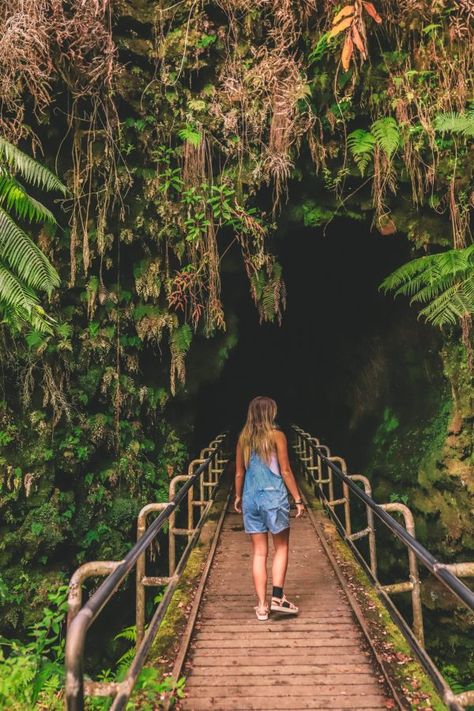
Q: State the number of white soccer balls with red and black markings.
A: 0